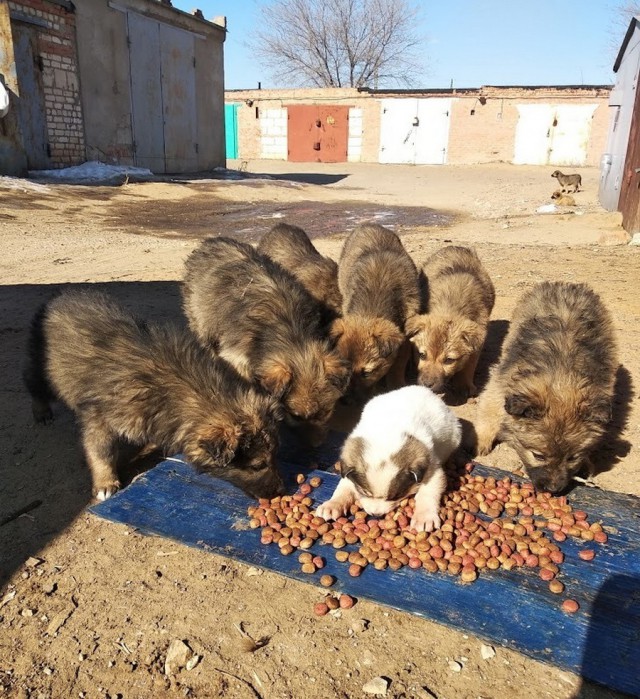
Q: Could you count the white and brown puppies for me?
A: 1